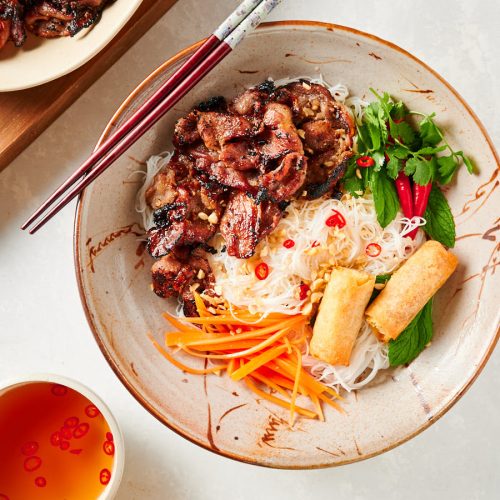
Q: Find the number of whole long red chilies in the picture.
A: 2